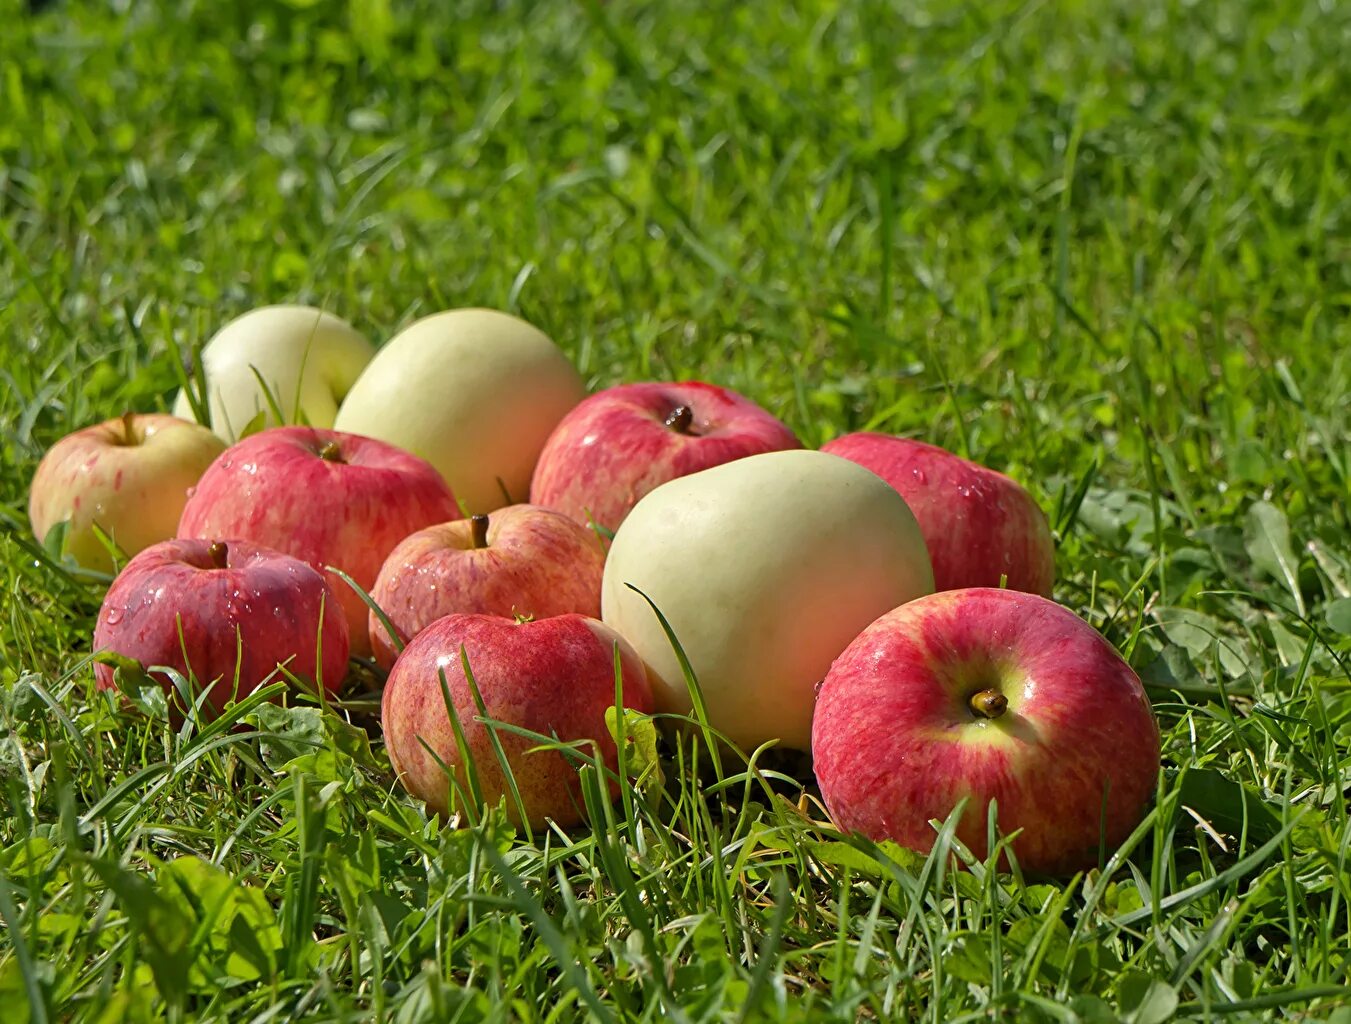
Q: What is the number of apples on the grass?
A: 11